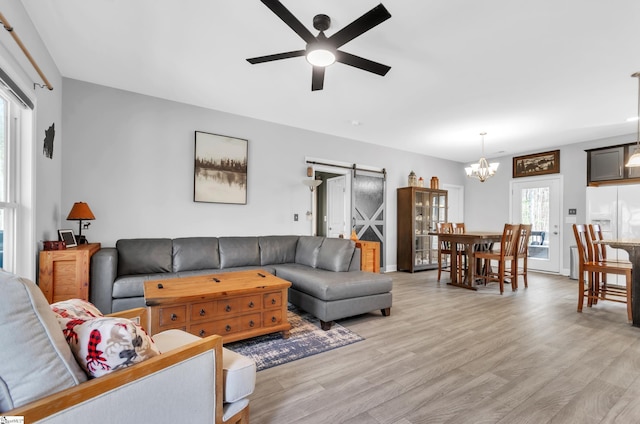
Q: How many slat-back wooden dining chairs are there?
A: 6